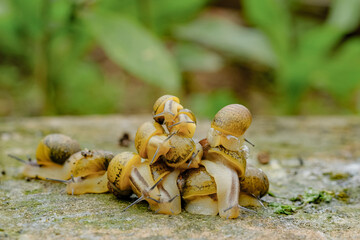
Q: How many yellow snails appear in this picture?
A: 12